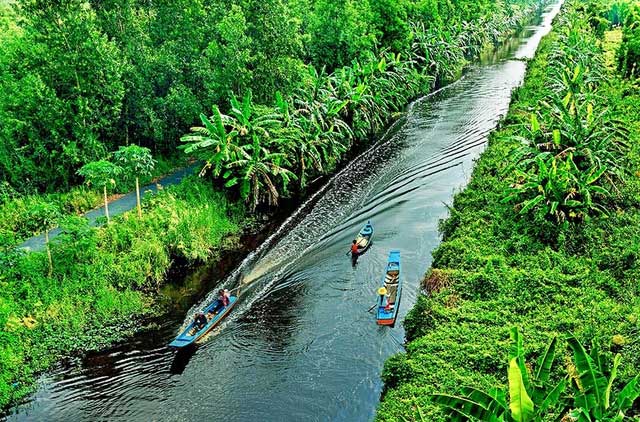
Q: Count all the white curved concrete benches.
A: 0